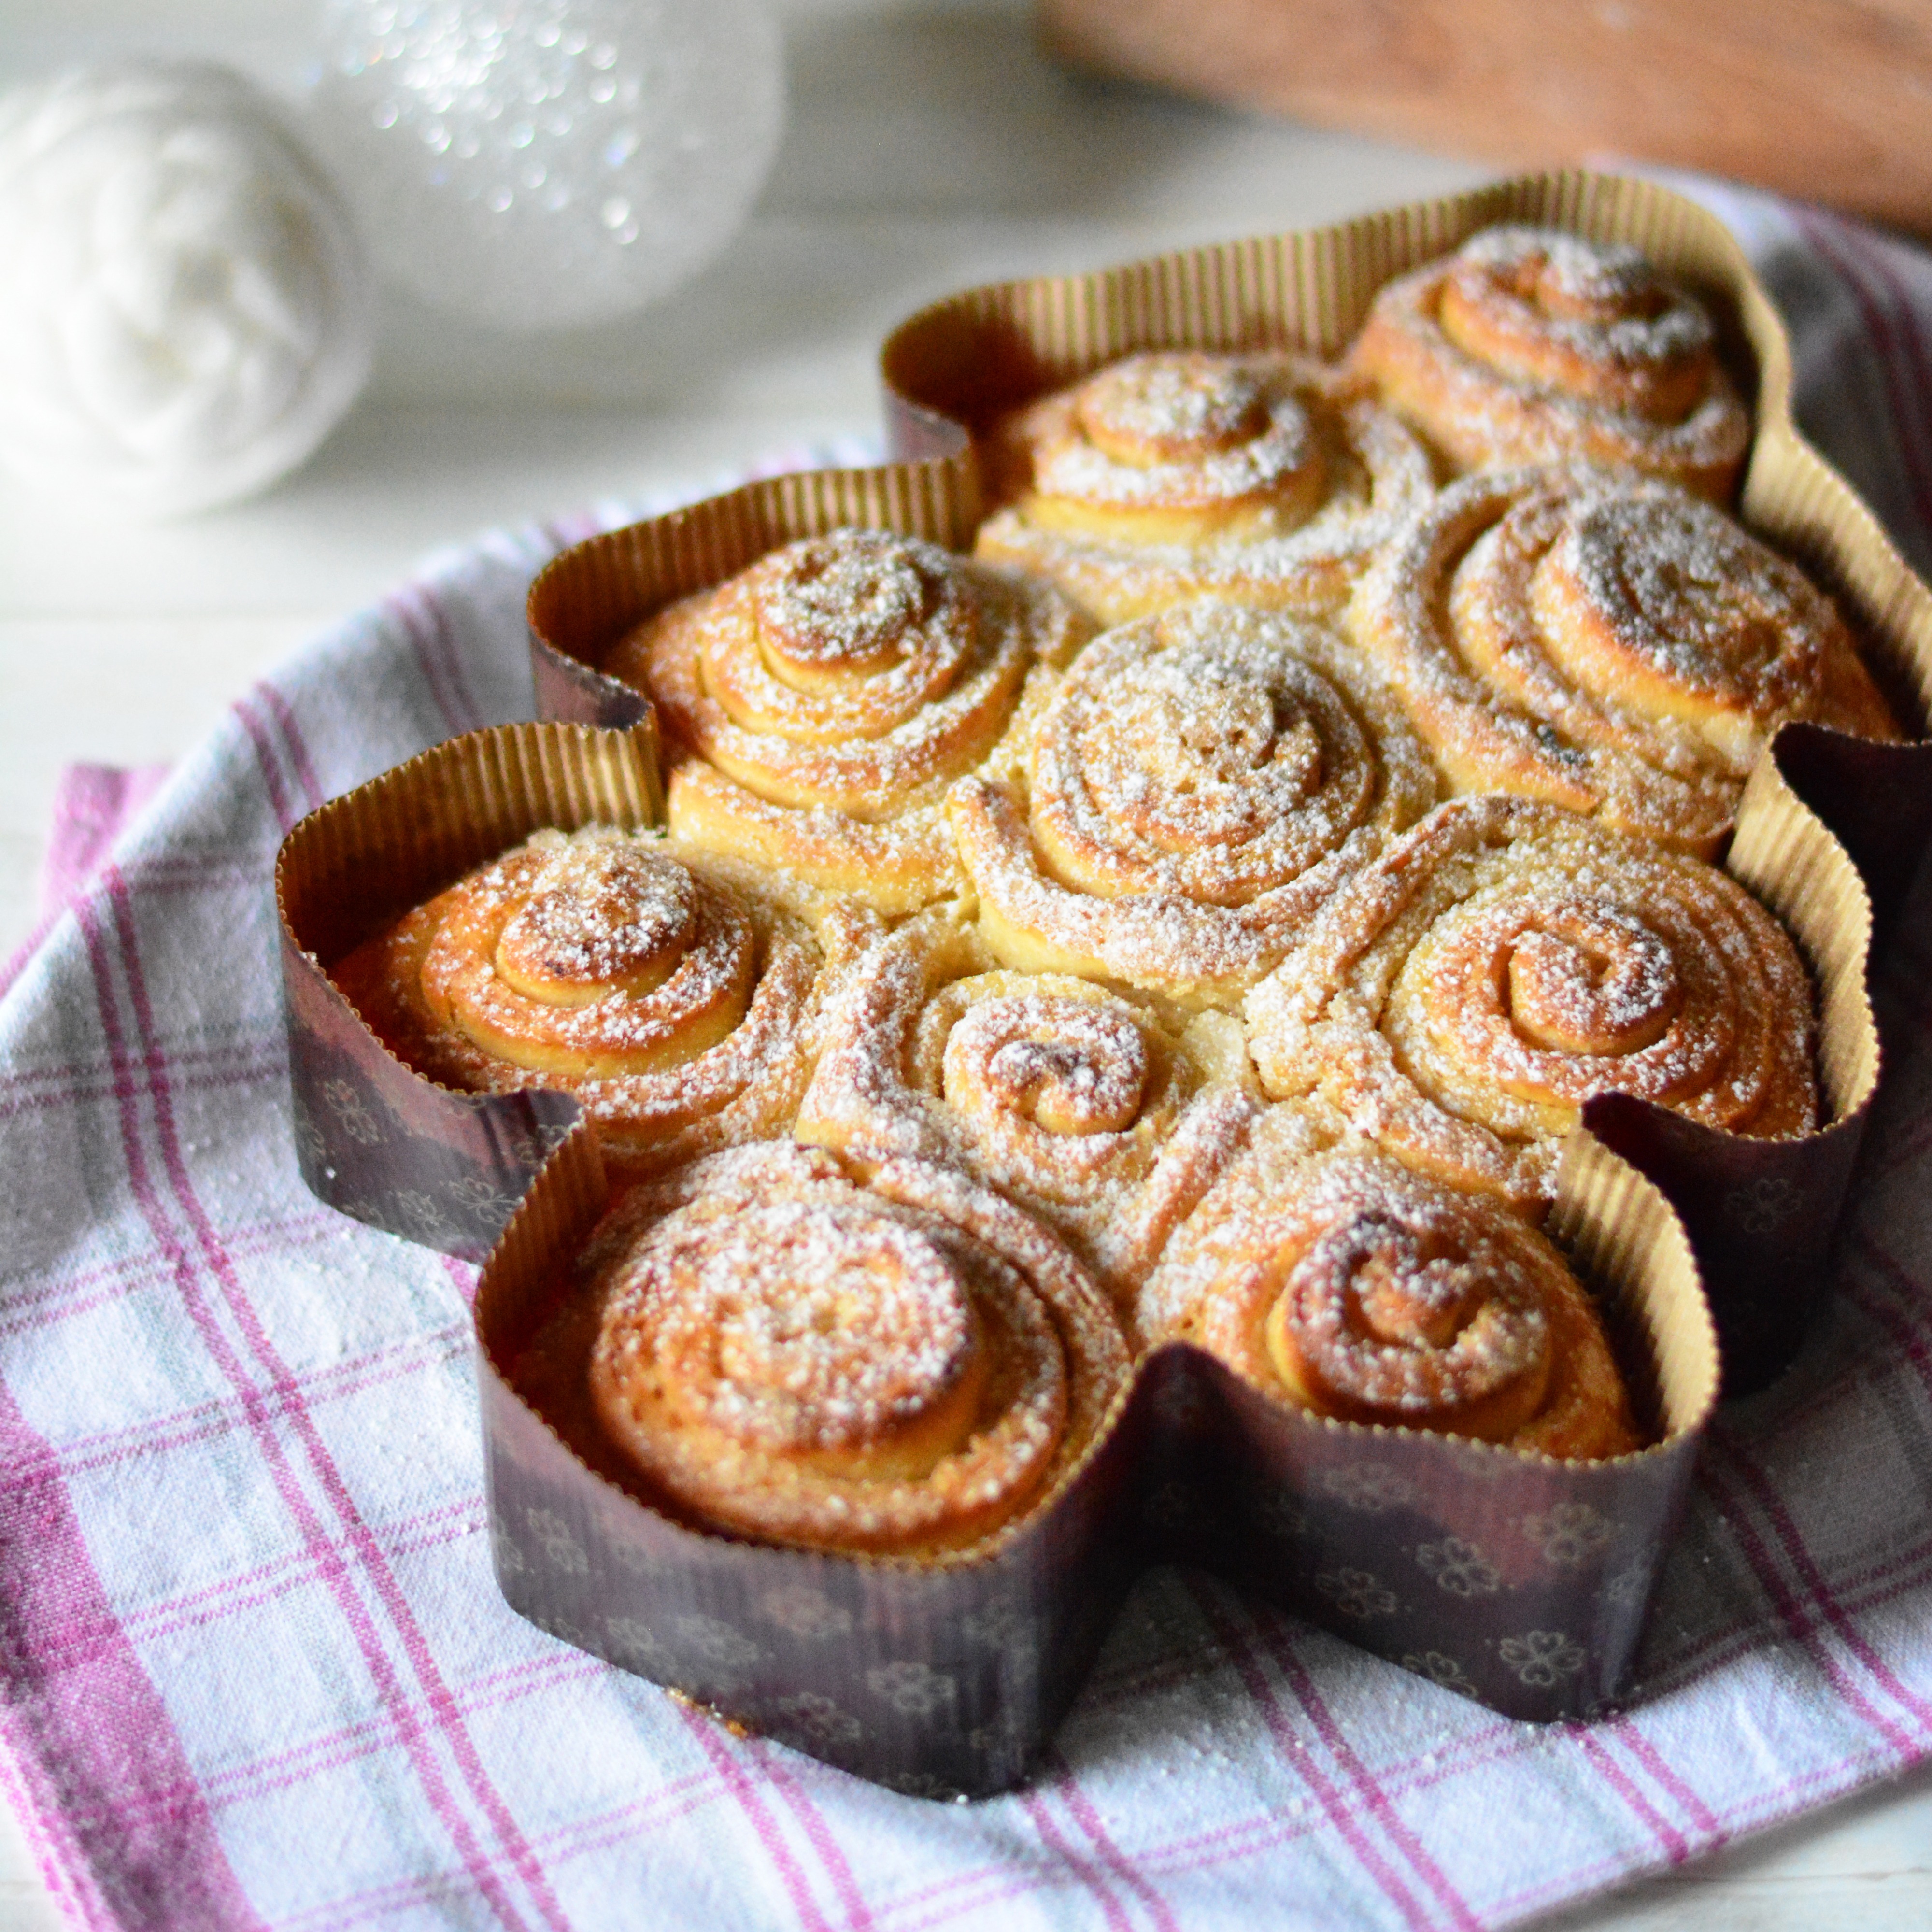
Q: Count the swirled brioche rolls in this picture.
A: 10